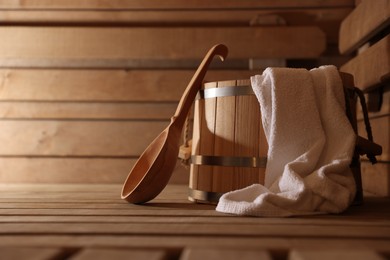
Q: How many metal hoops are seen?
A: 3